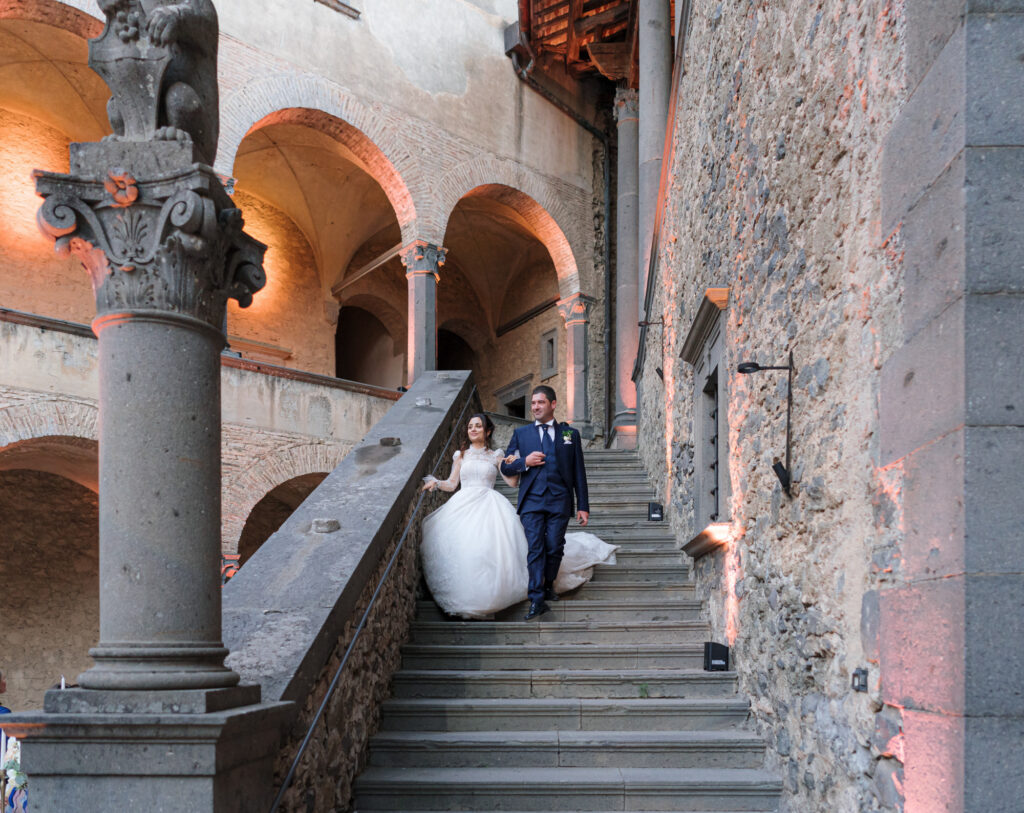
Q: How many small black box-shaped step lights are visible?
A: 2